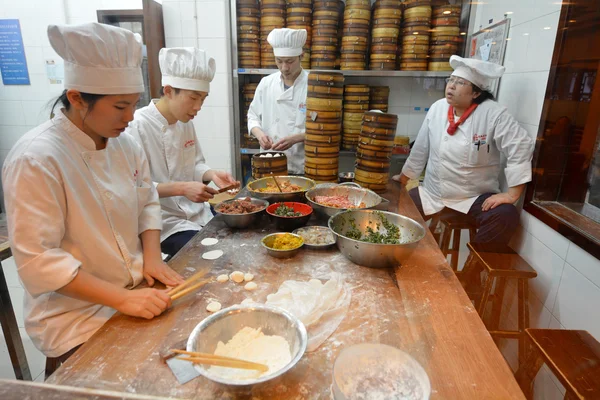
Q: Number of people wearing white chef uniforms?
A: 4